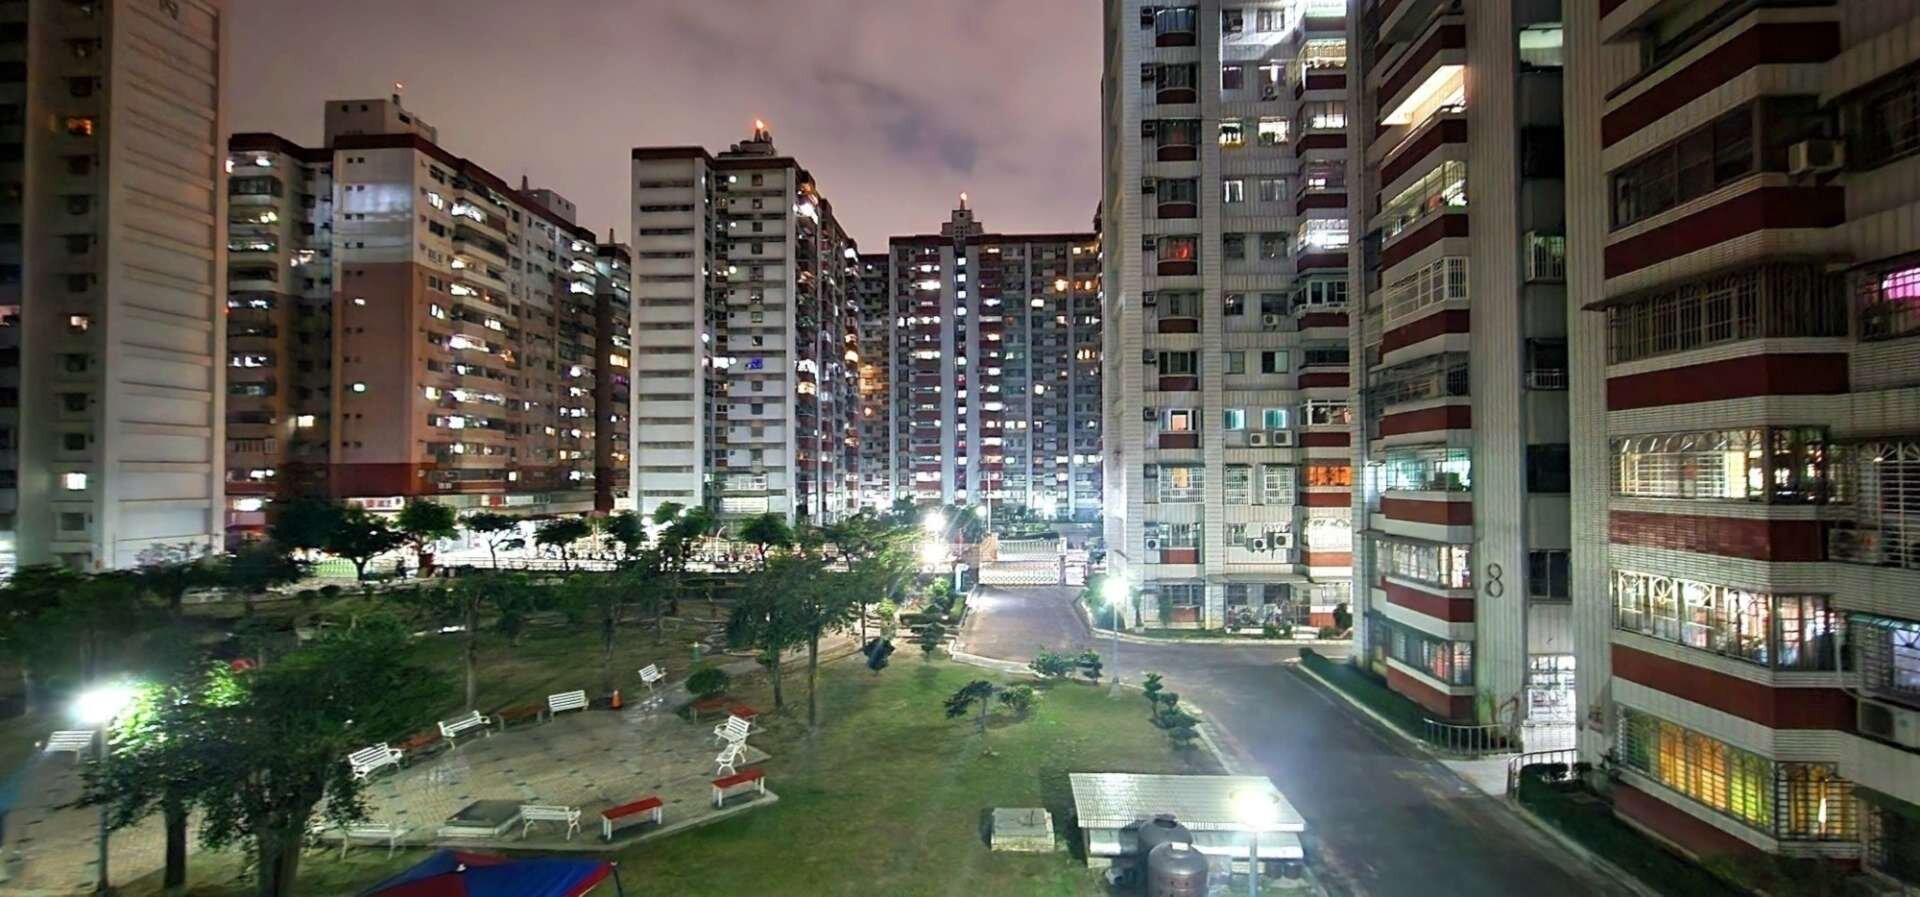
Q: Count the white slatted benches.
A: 9